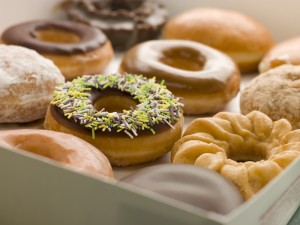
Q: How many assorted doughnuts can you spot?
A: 11